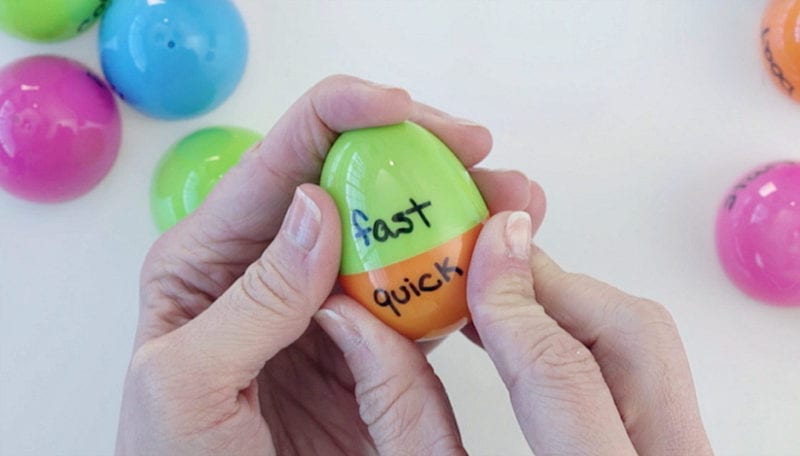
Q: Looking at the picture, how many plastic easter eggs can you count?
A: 7